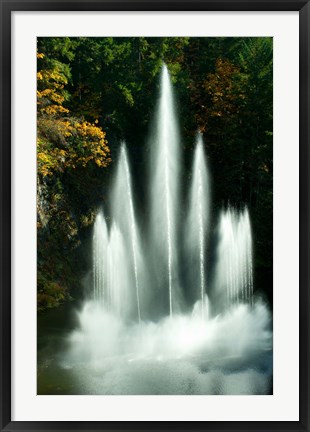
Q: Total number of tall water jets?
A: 3